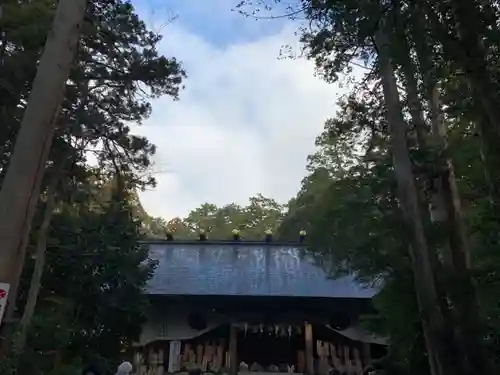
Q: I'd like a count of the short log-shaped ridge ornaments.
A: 5